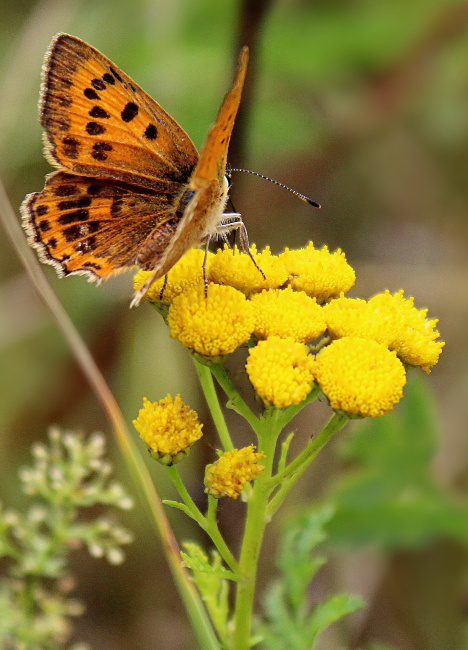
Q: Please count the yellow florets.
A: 11